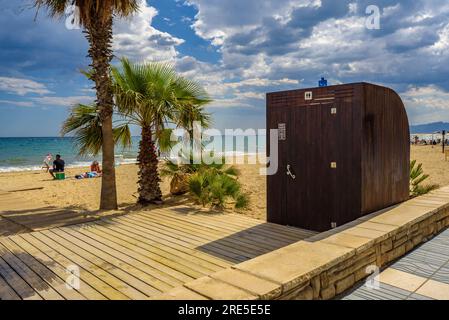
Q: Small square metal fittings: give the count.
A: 3